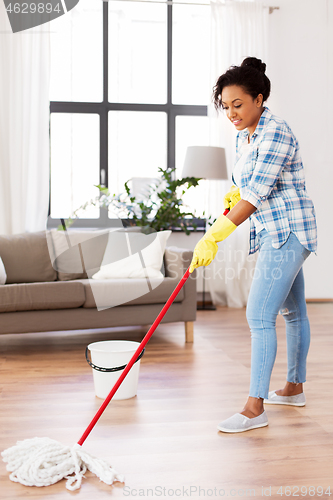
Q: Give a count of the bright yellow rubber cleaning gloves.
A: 2